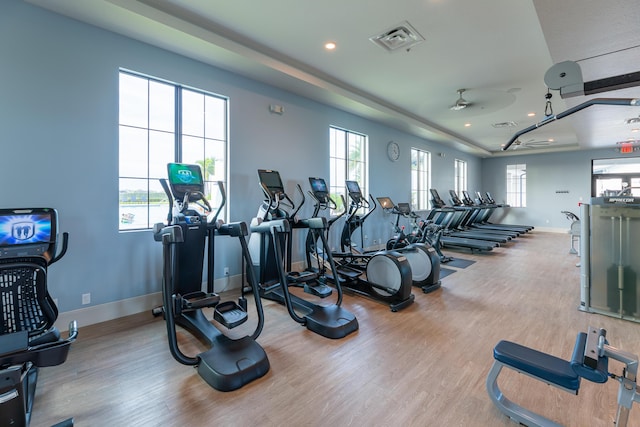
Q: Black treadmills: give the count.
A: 5